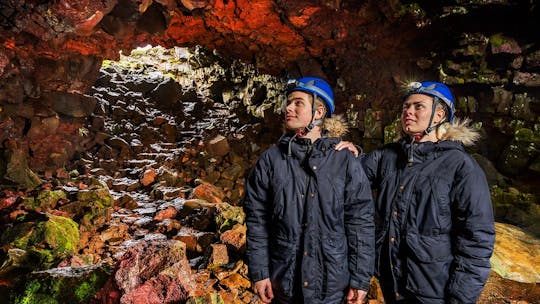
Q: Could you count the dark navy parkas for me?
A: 2